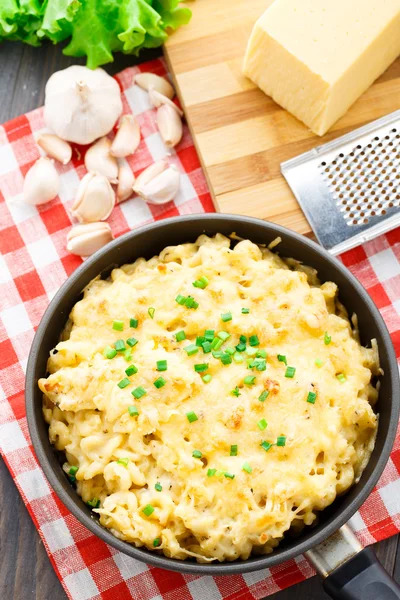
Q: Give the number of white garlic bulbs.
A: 1